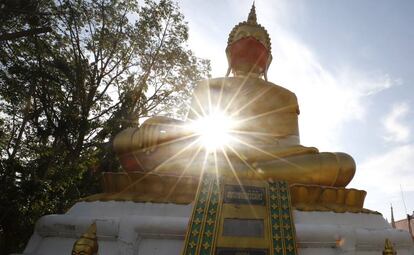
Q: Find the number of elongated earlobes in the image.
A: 2